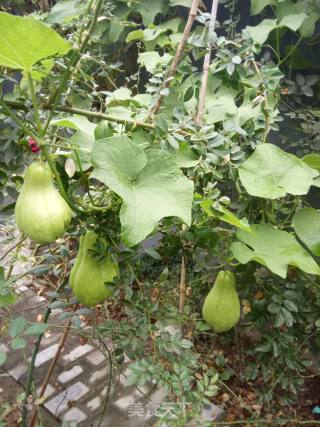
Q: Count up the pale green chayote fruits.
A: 3